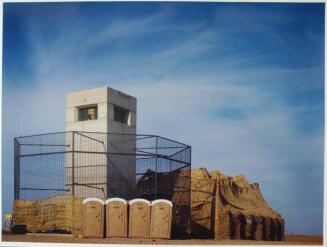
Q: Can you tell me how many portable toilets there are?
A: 4